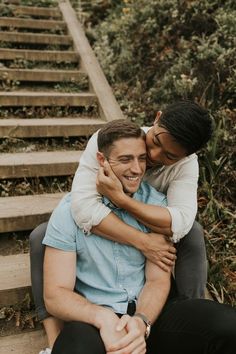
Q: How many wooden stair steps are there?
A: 11